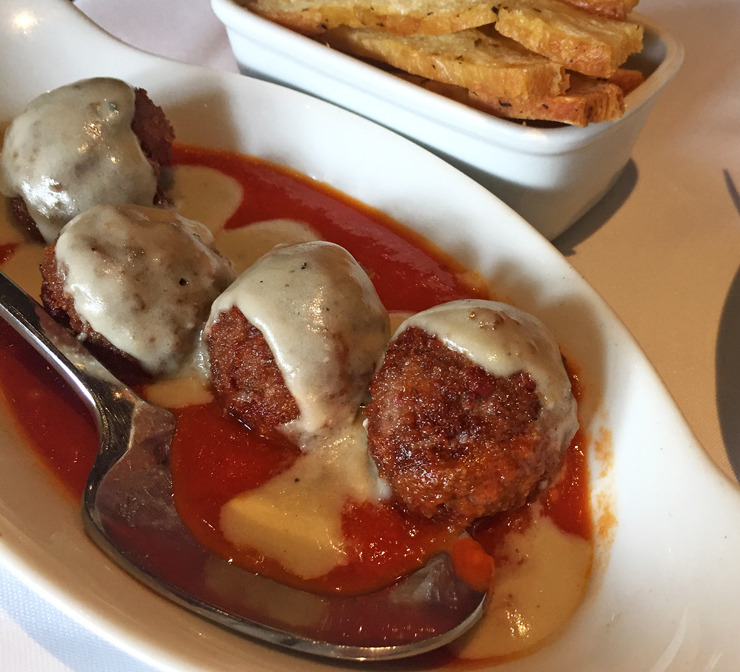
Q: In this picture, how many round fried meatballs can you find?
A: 4